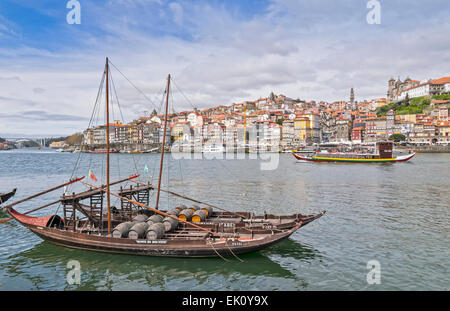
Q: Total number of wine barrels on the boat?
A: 12